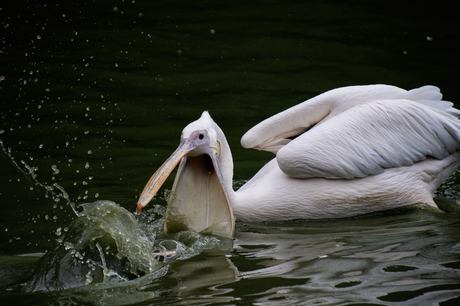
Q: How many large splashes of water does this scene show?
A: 1